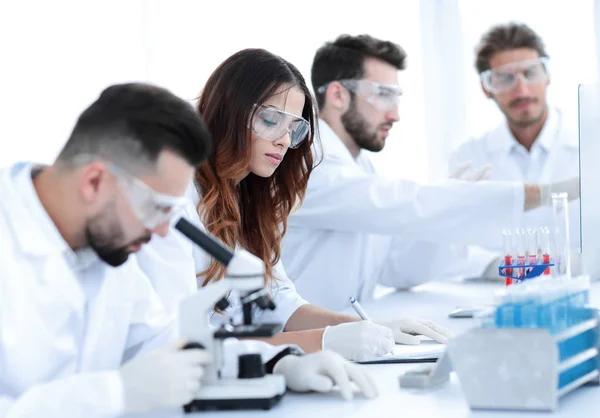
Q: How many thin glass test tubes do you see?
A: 4